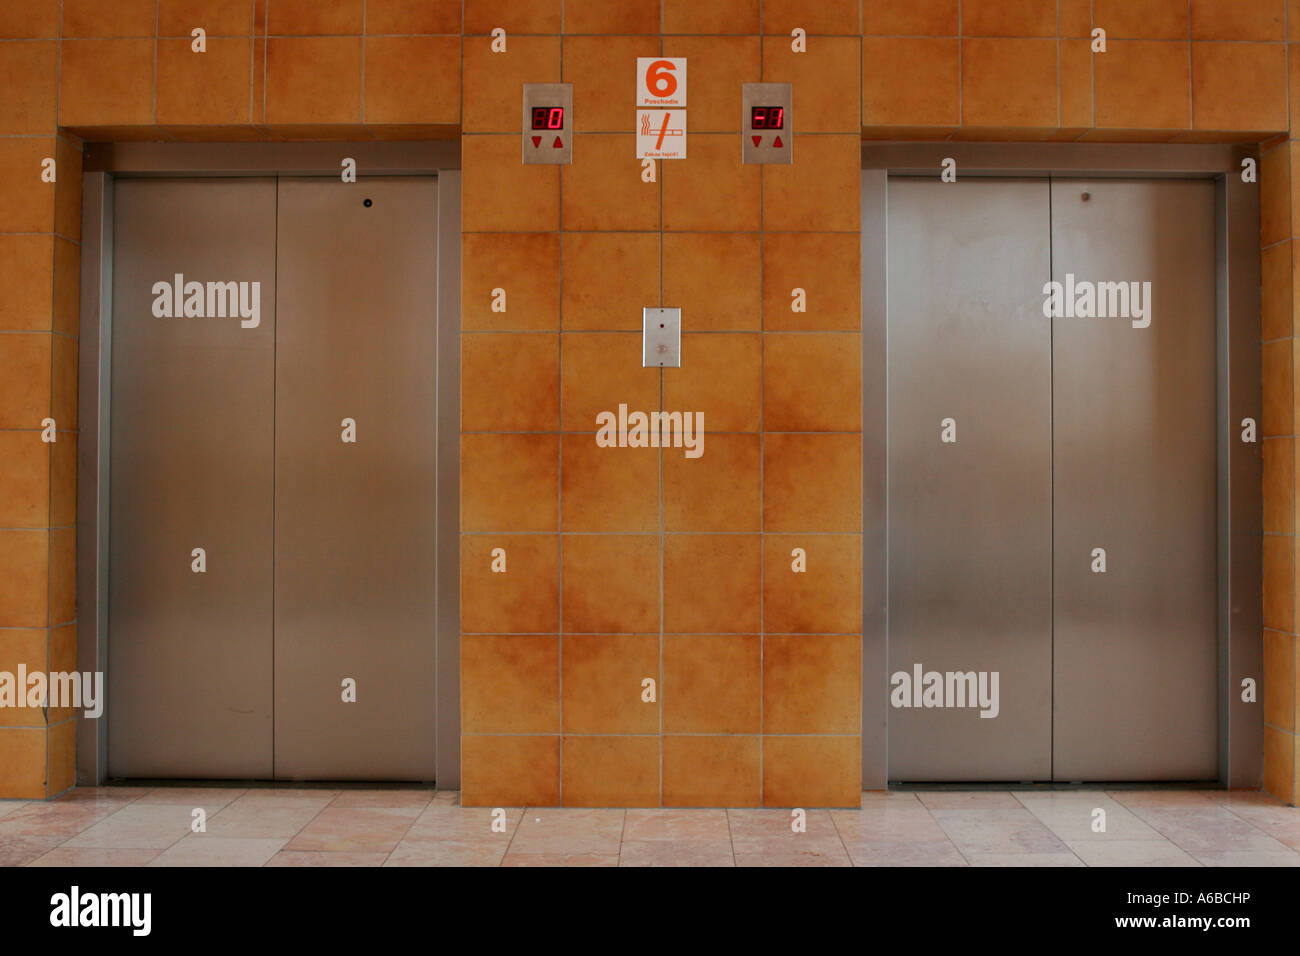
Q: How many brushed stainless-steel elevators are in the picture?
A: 2